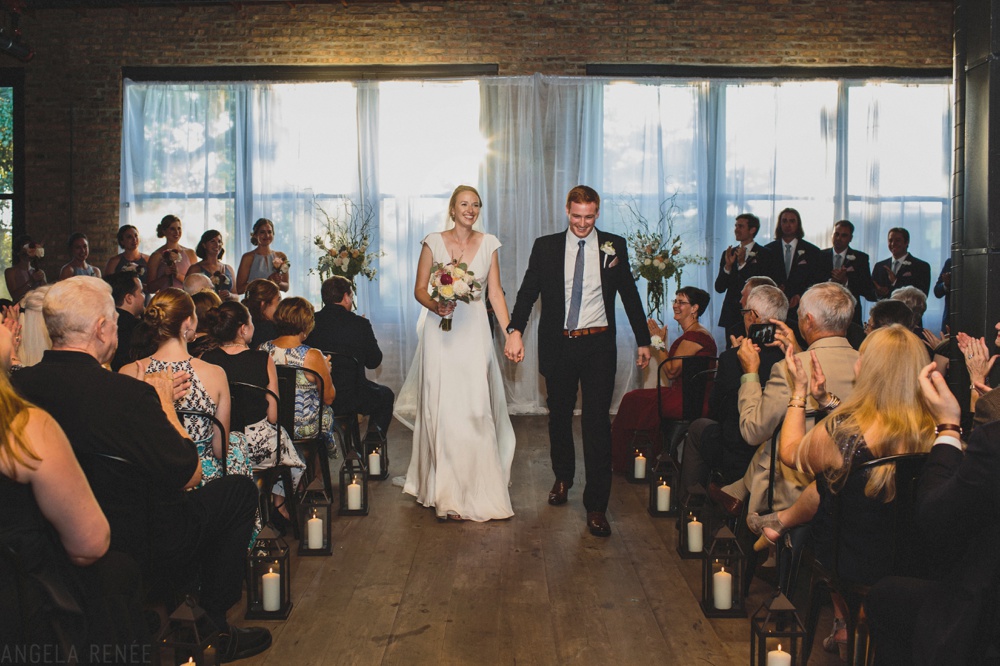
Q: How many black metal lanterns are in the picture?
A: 10